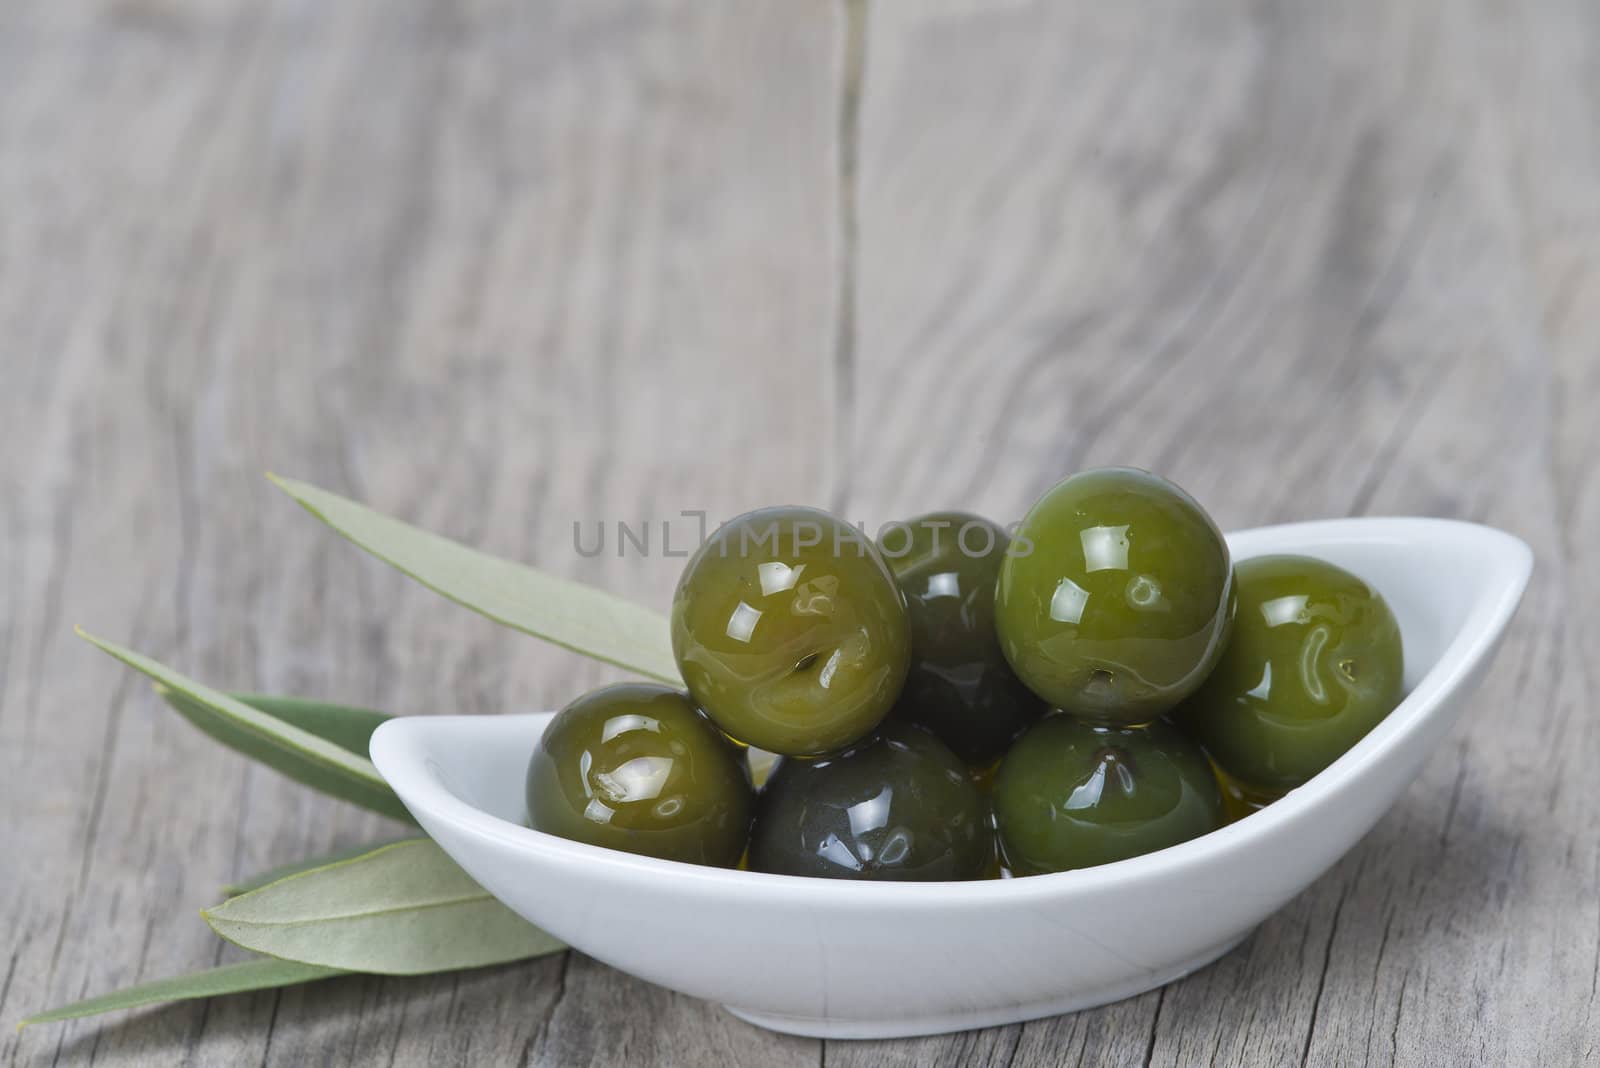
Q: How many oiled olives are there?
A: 7